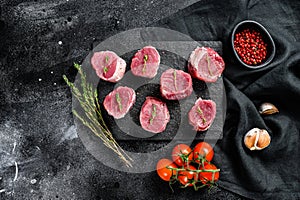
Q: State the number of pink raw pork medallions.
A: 7